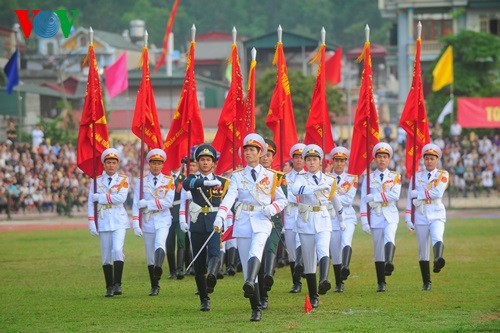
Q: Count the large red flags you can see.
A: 9